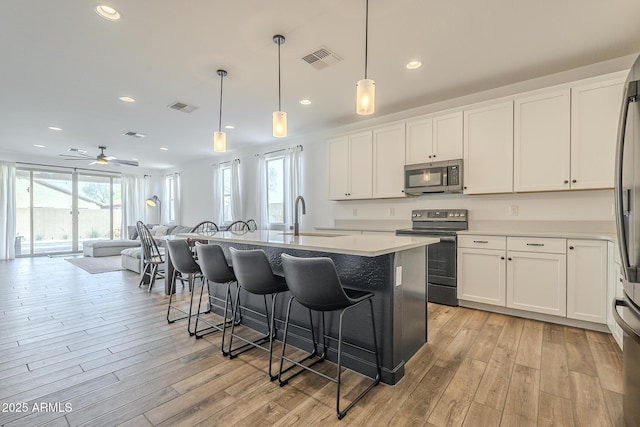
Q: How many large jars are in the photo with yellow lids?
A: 0